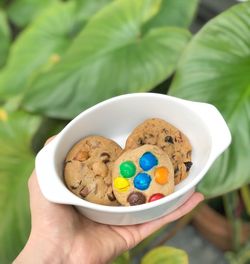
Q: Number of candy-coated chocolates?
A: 7